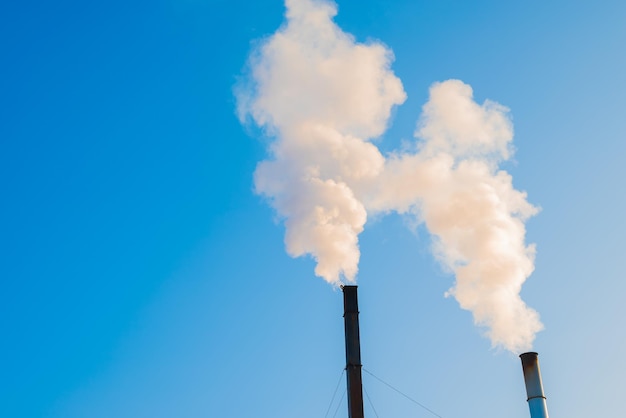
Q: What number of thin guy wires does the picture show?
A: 4